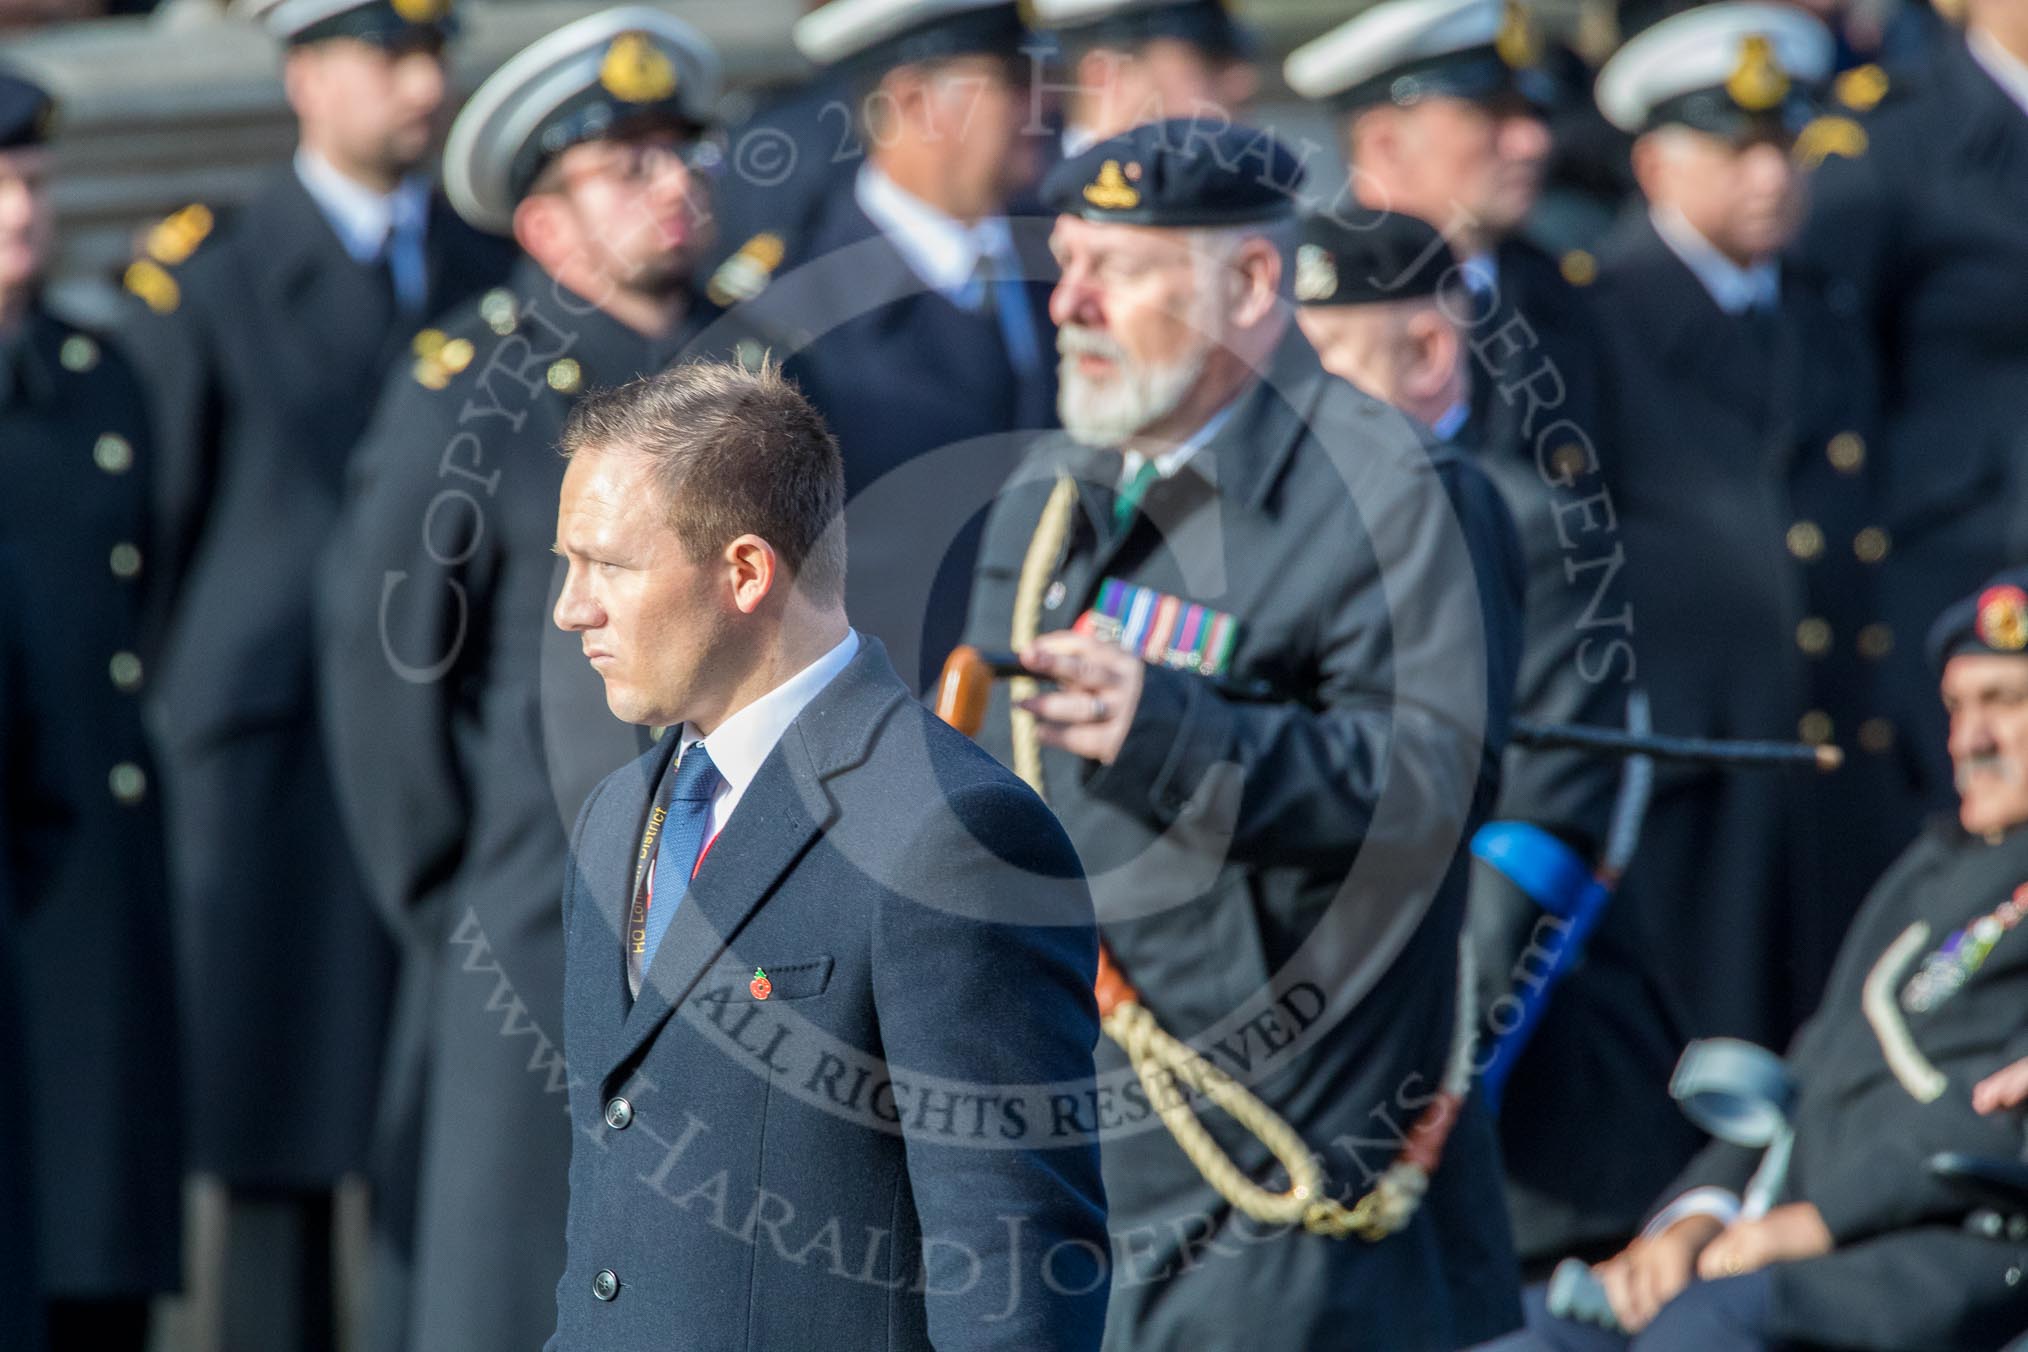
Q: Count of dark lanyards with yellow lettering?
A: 1